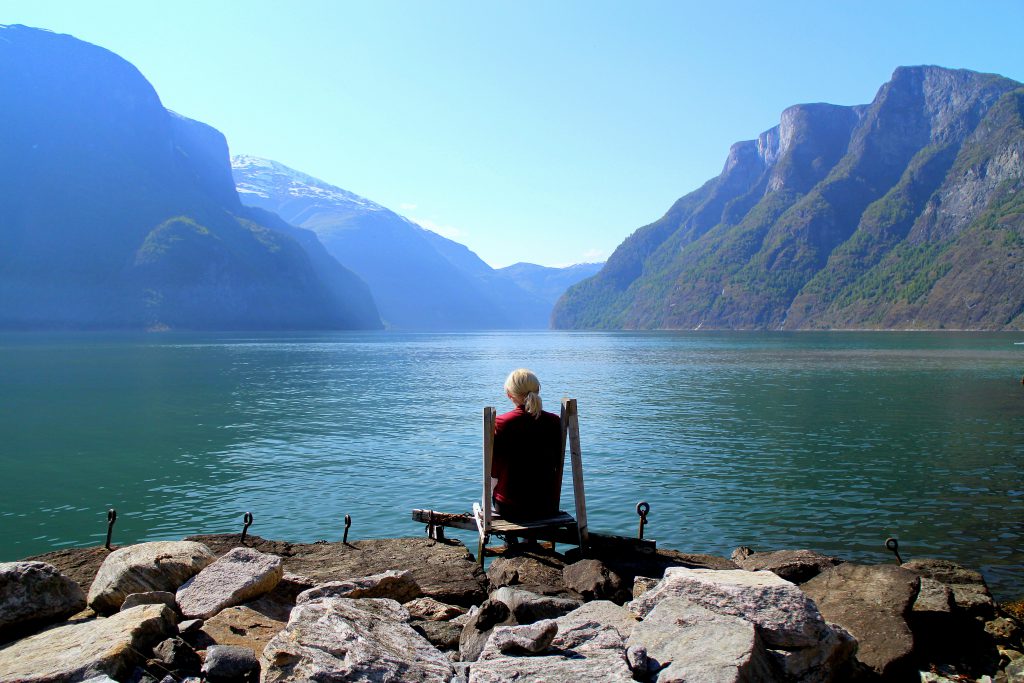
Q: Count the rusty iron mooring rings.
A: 5